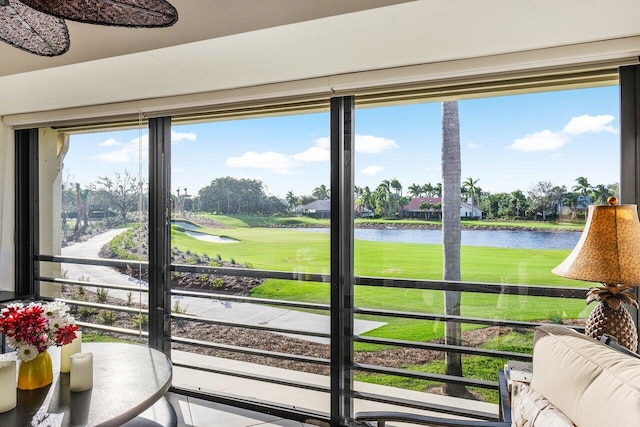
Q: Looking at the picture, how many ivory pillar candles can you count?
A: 3